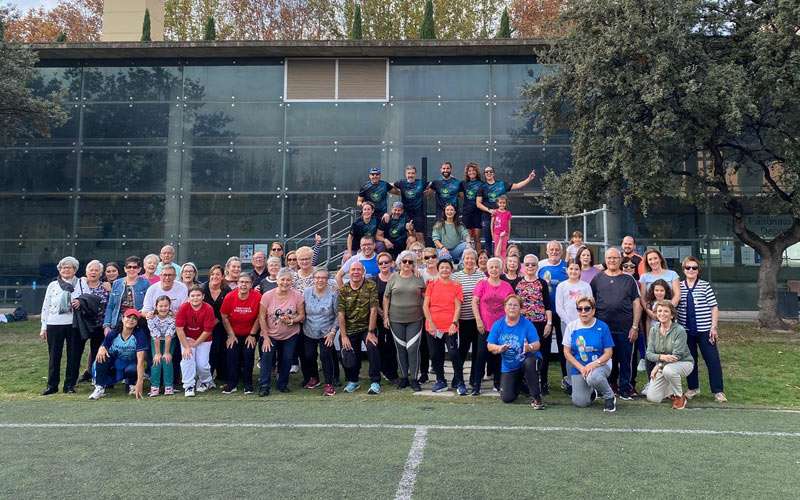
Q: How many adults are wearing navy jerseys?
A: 7